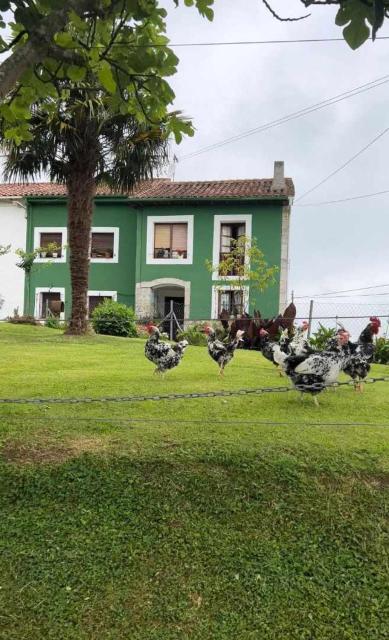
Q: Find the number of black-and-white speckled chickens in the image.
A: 6